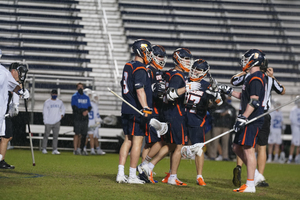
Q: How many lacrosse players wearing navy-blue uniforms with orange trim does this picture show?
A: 5